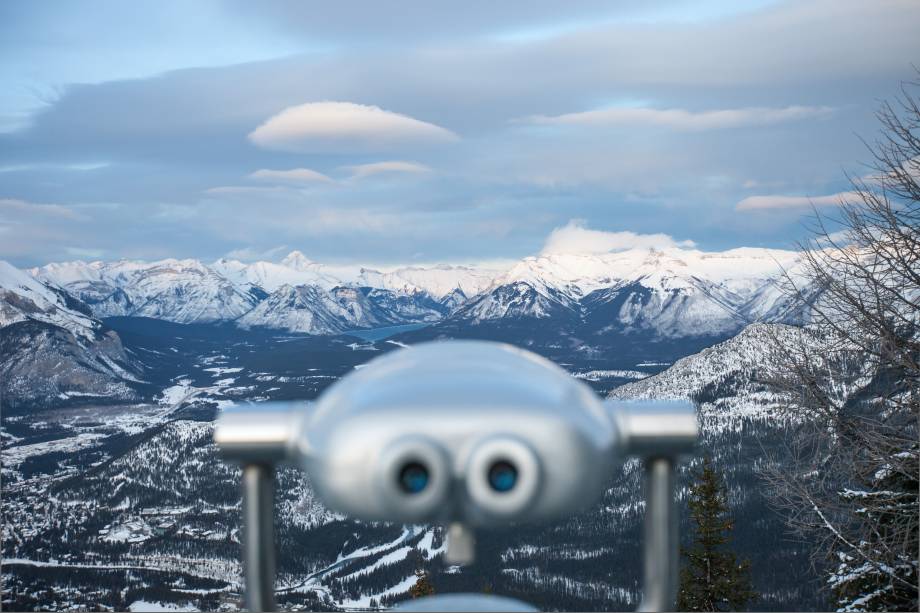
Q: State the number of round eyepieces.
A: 2